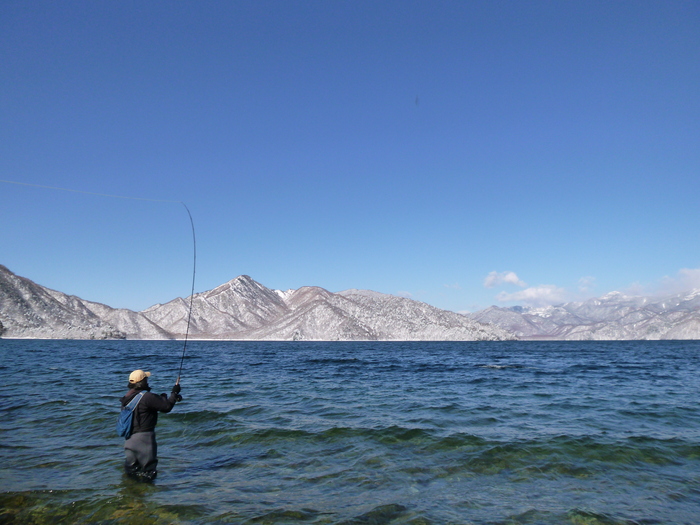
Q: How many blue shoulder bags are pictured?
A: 1